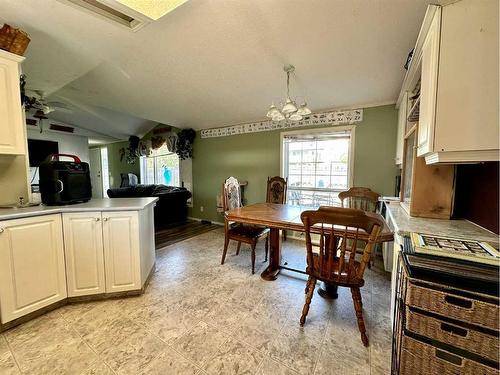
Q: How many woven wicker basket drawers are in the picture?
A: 3